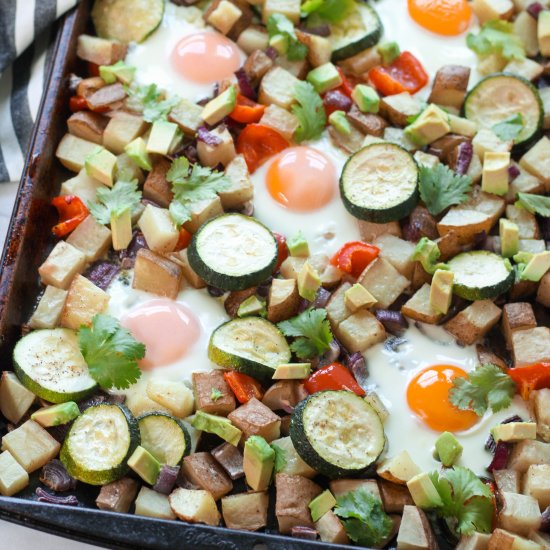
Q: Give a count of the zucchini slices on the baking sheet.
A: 11